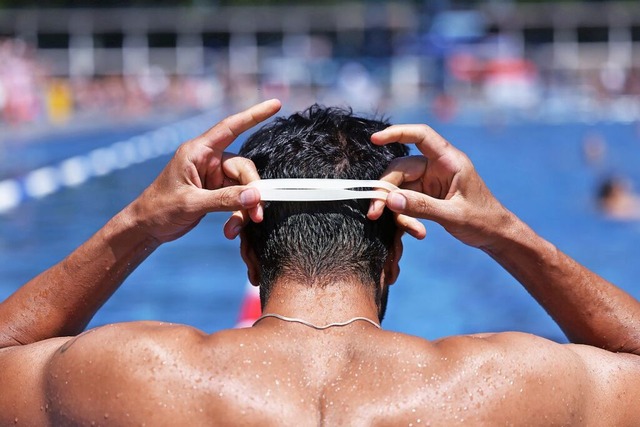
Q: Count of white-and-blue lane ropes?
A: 1